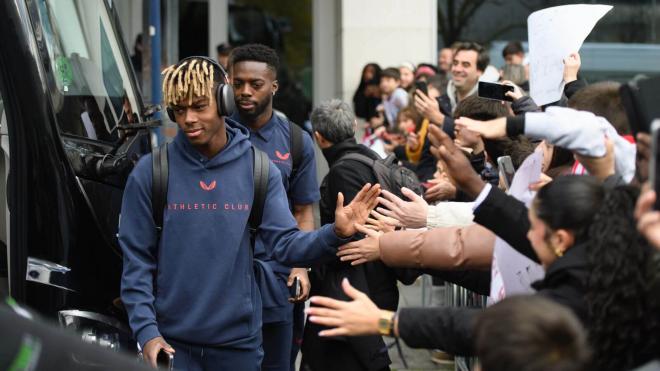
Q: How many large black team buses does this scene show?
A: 1